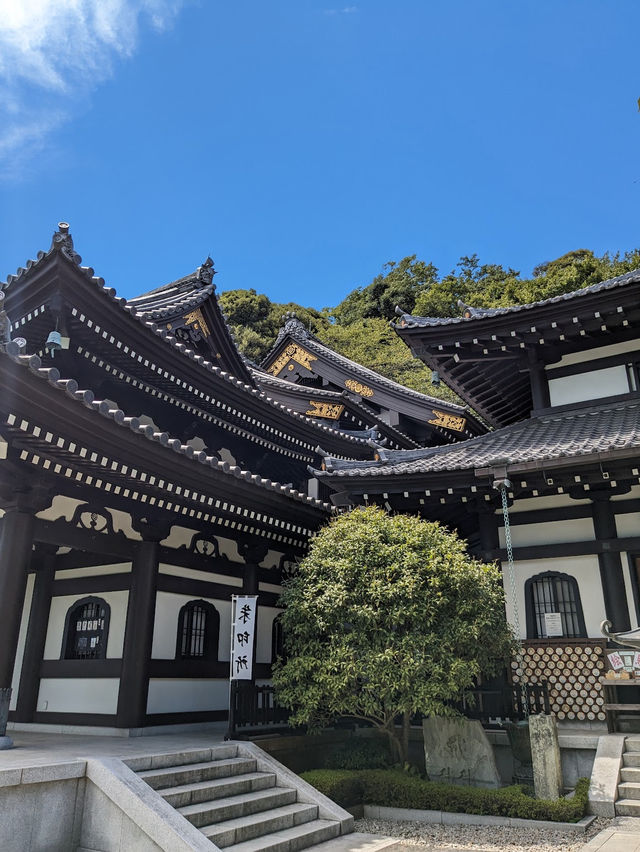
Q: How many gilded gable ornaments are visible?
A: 5